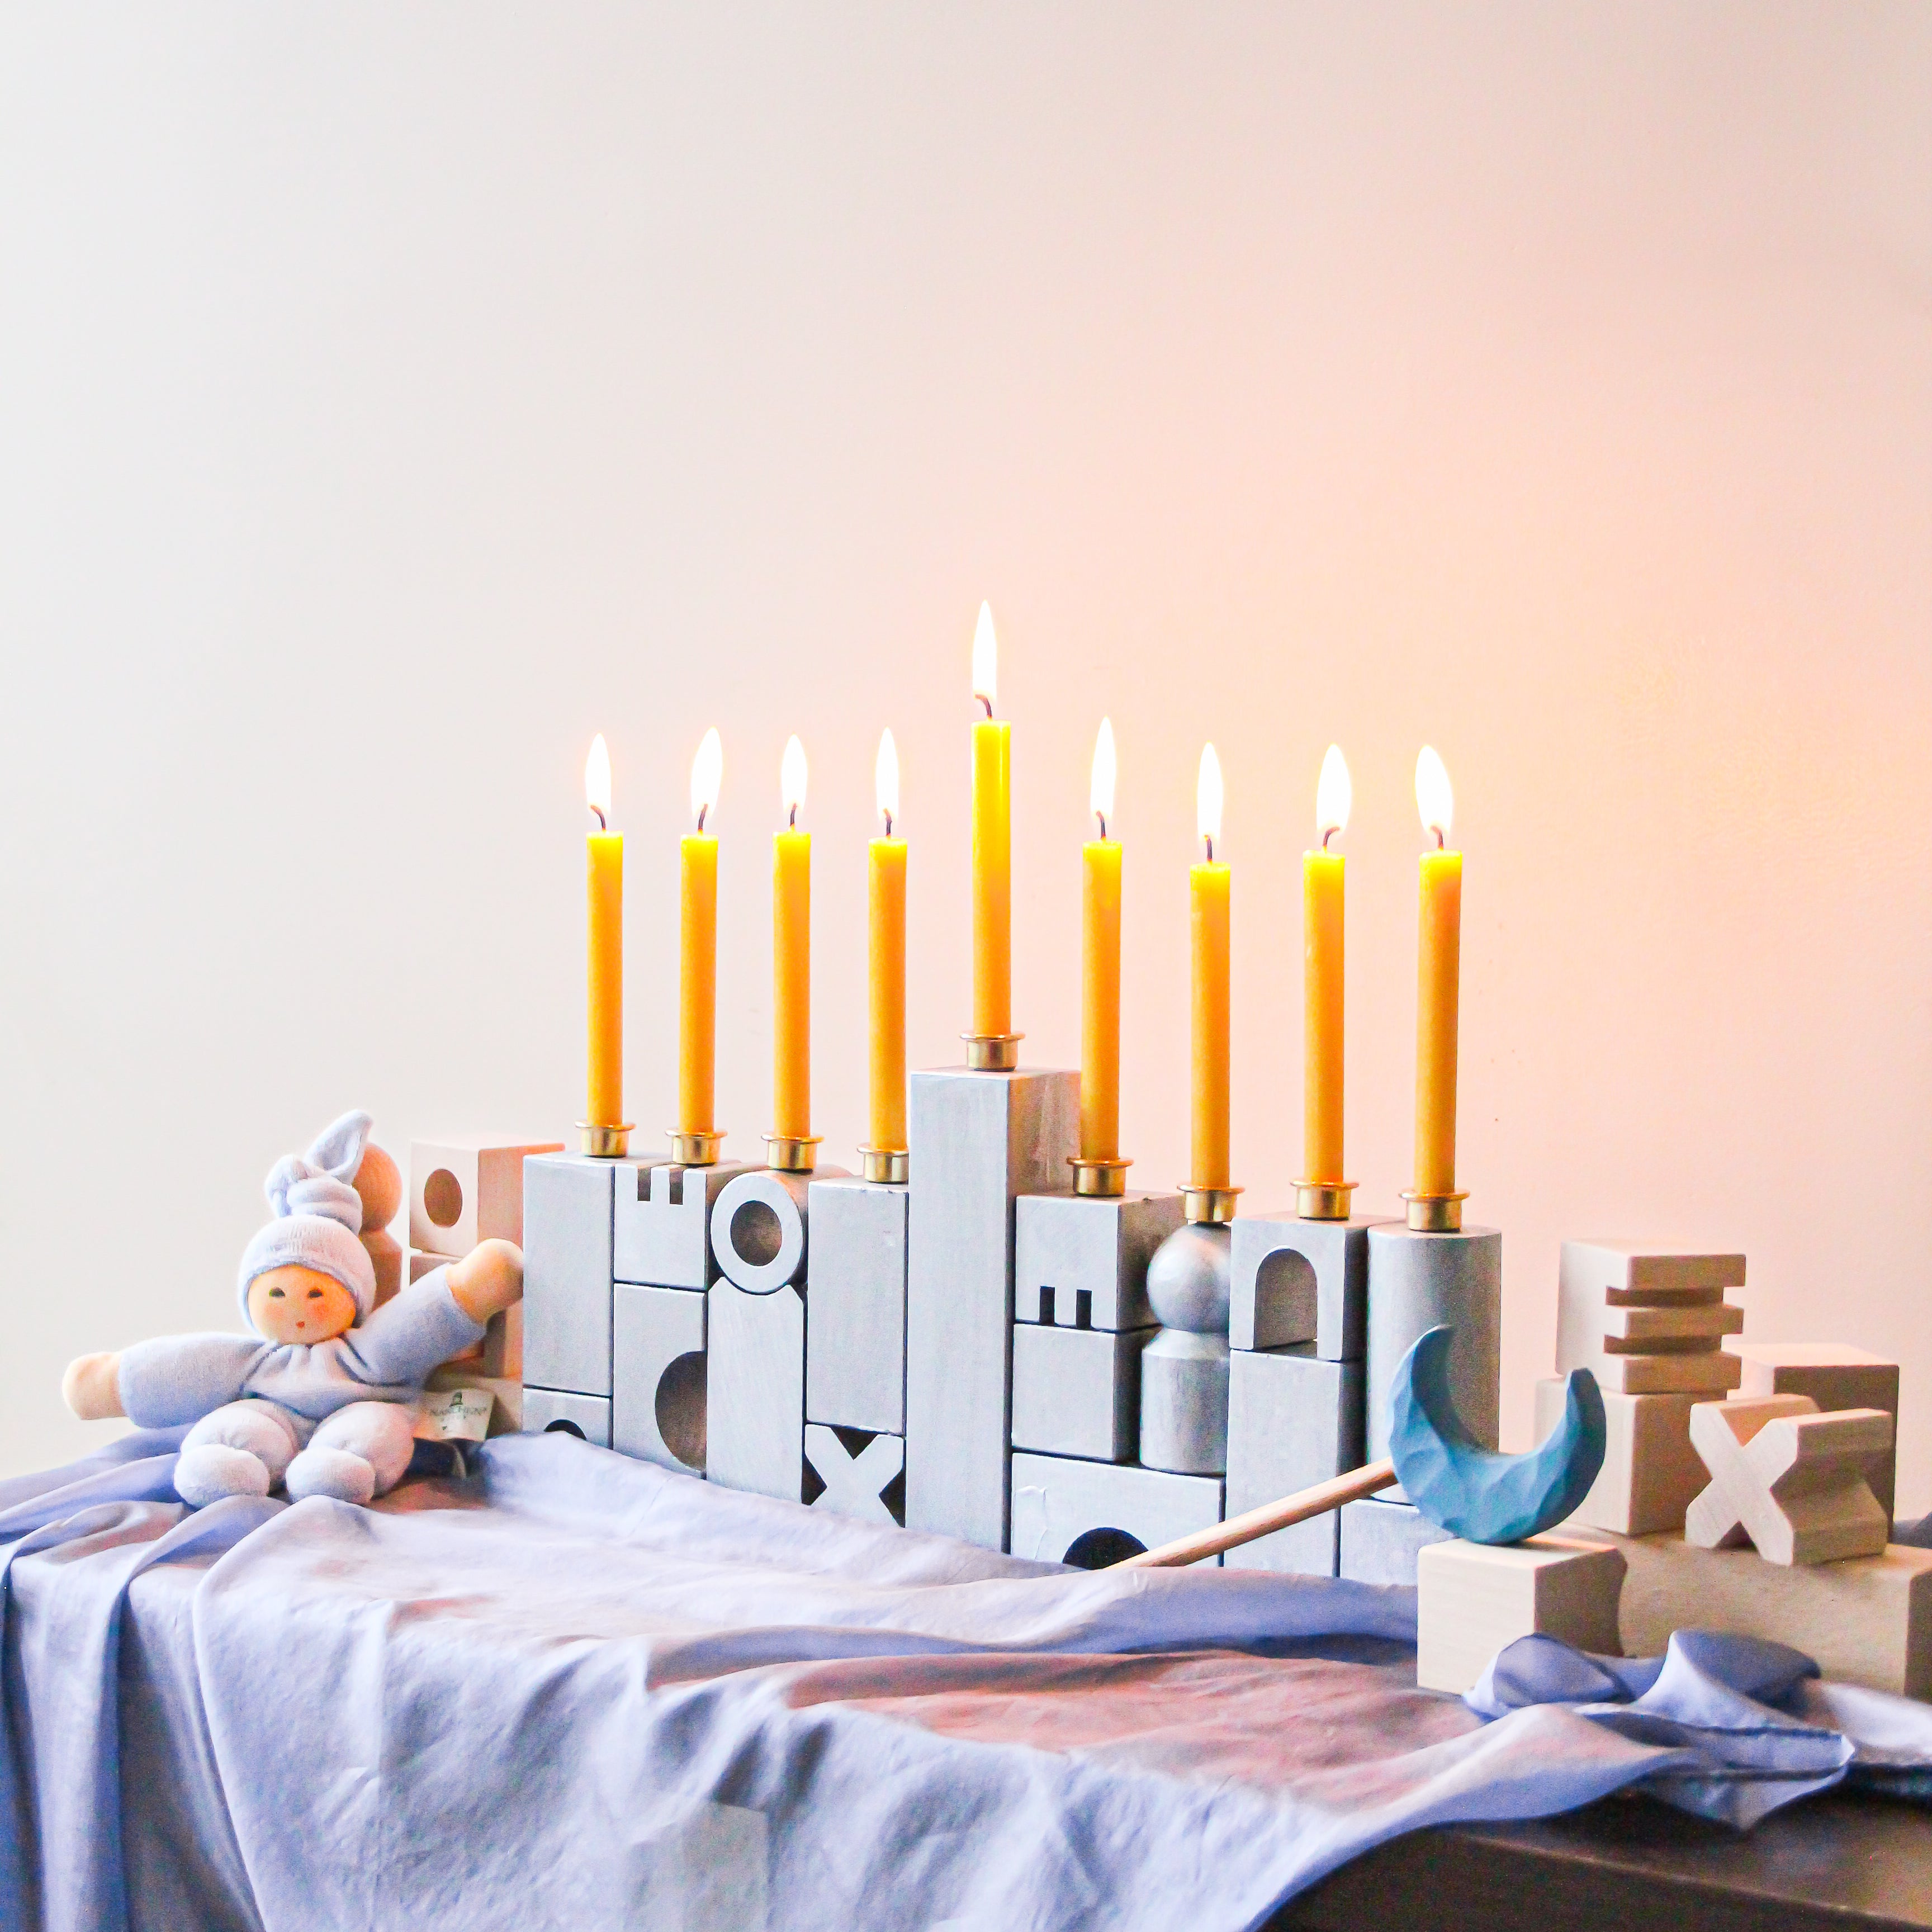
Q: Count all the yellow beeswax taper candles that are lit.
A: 9